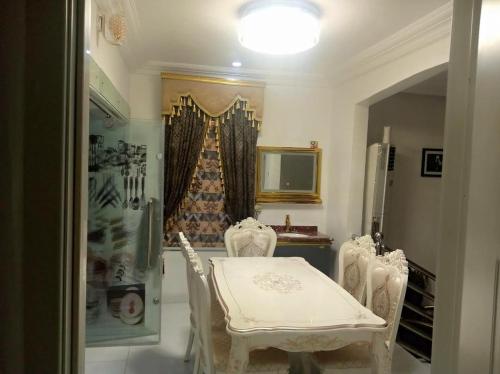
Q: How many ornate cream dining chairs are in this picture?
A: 5